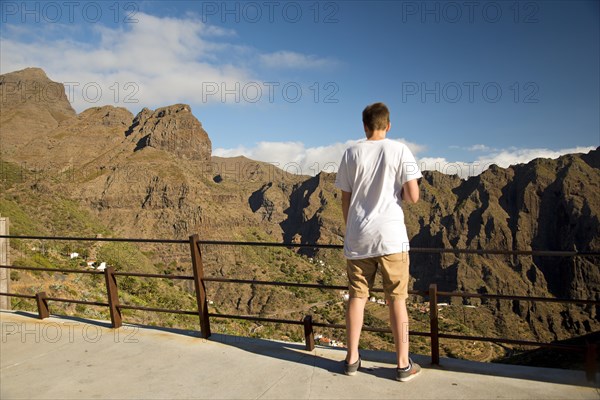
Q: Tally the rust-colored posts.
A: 6